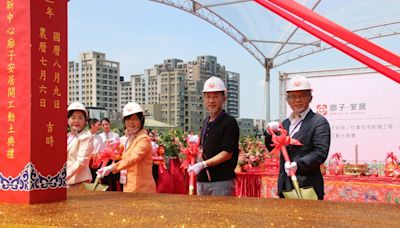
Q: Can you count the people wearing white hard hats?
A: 4